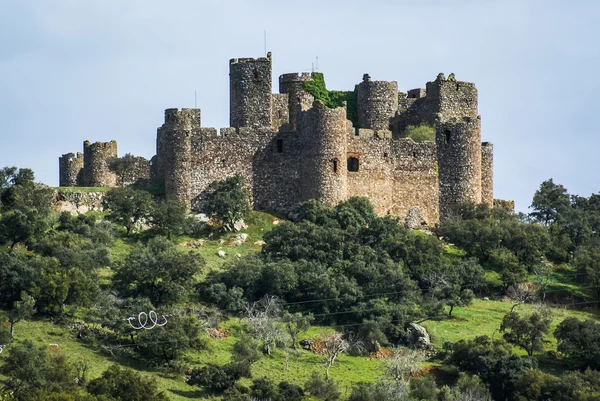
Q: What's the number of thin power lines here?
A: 3